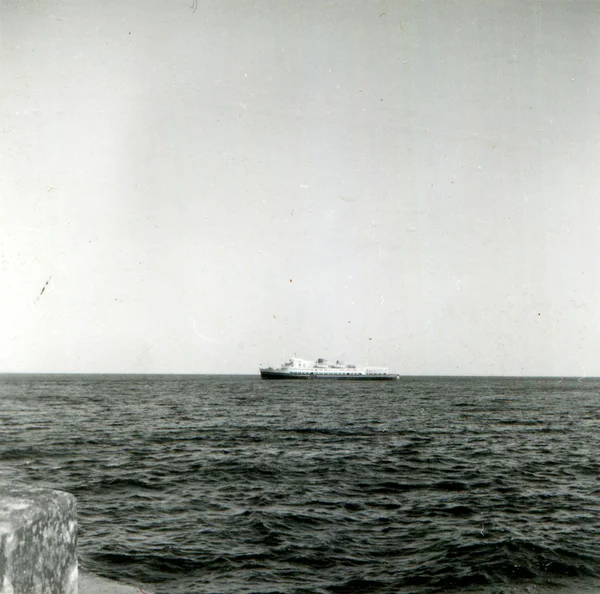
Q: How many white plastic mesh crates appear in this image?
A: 0